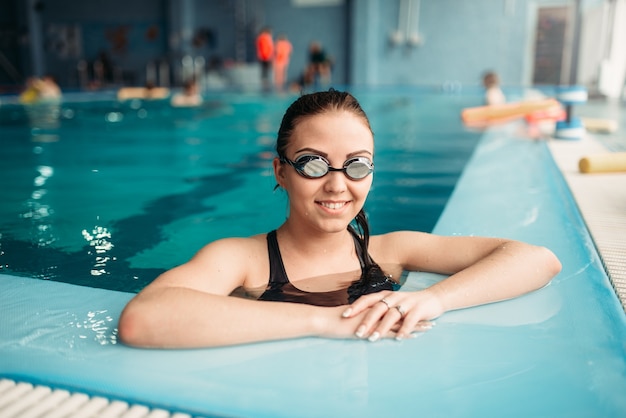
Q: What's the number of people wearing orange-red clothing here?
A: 2